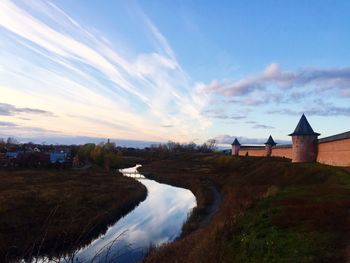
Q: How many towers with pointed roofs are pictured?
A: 3